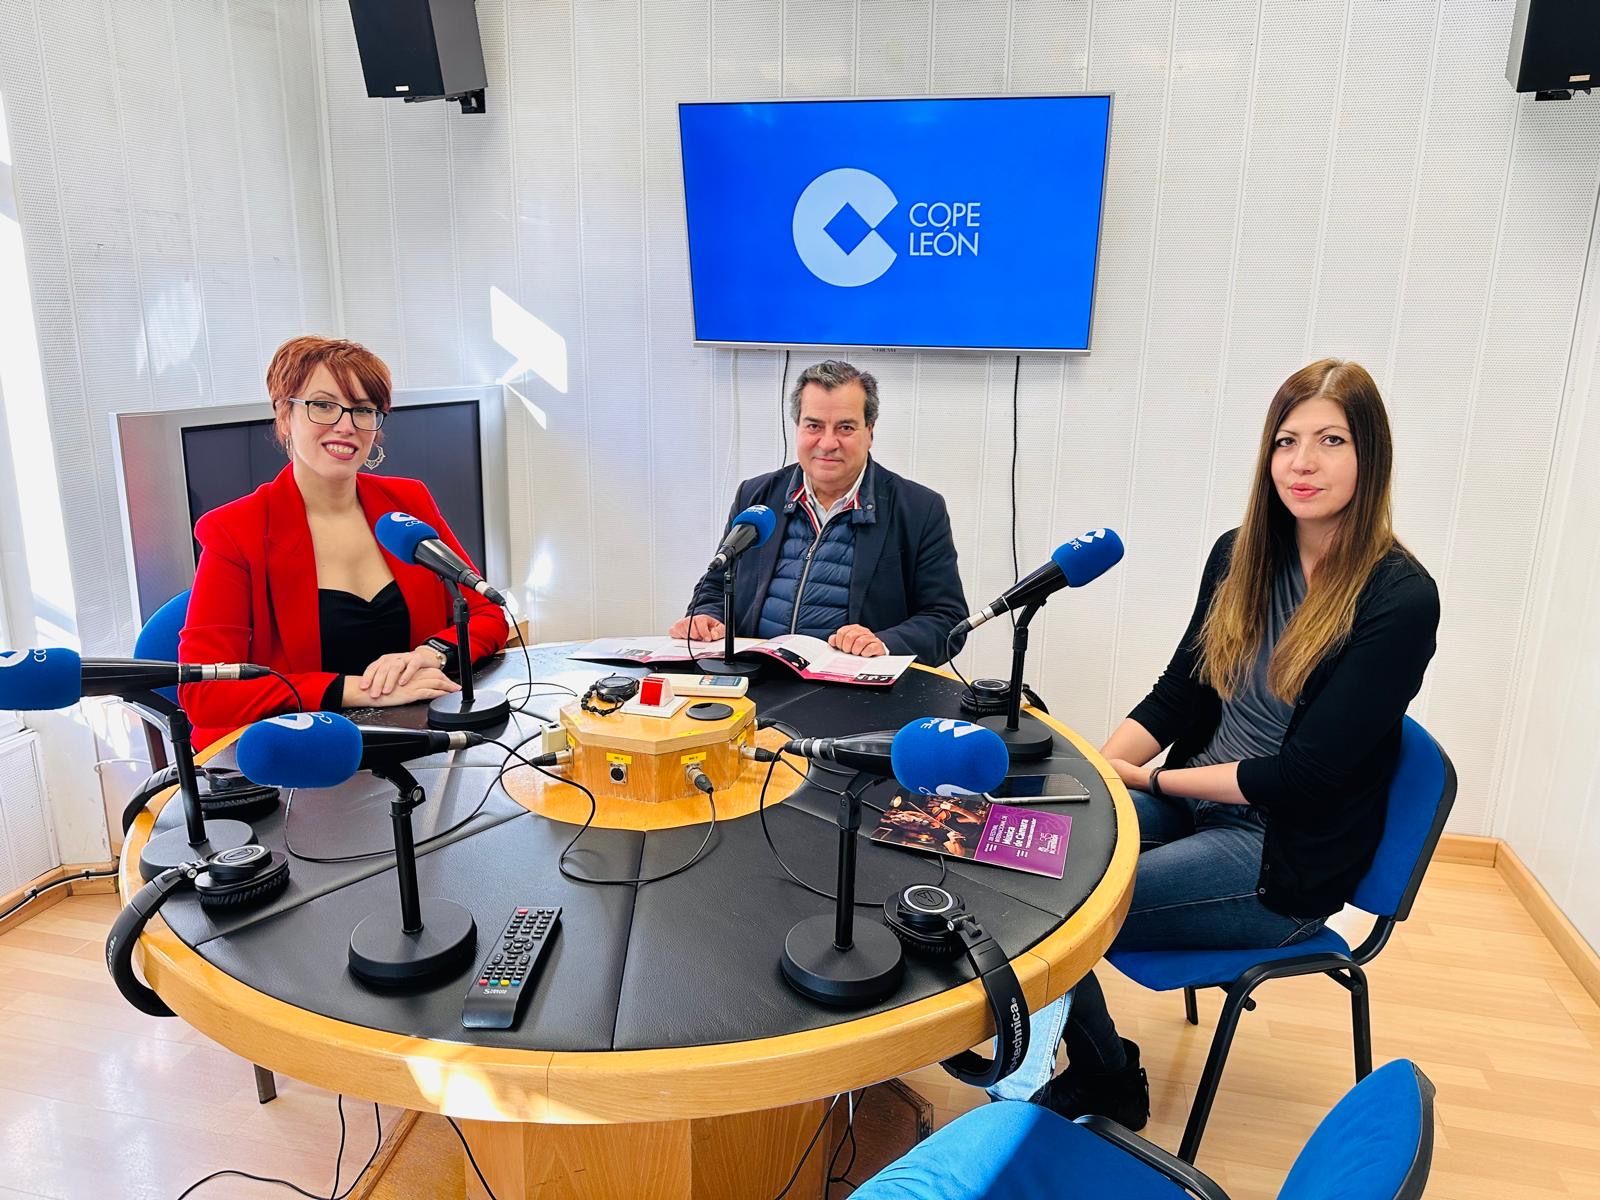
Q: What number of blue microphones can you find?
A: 6